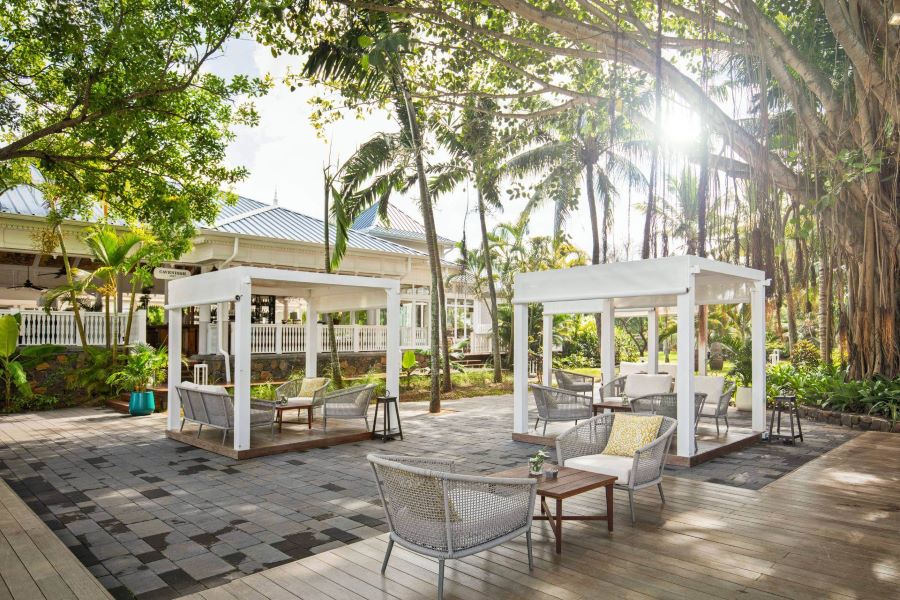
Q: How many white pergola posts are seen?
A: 11